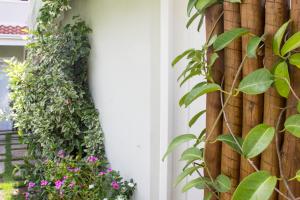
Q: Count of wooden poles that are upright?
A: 5